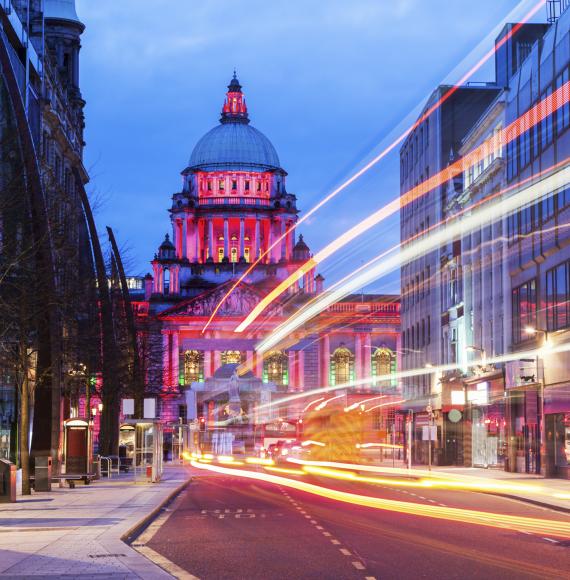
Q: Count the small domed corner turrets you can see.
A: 2